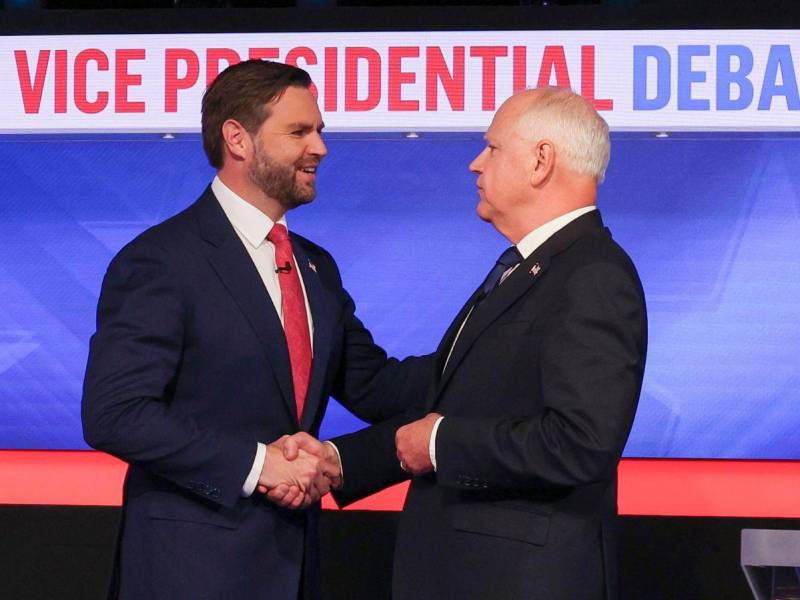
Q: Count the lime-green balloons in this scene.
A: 0